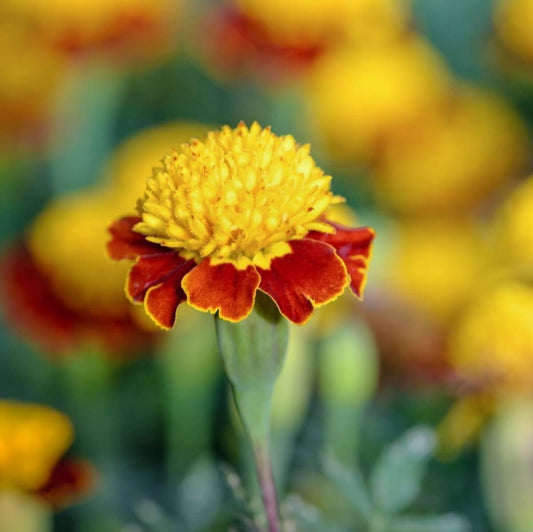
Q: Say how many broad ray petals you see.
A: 5